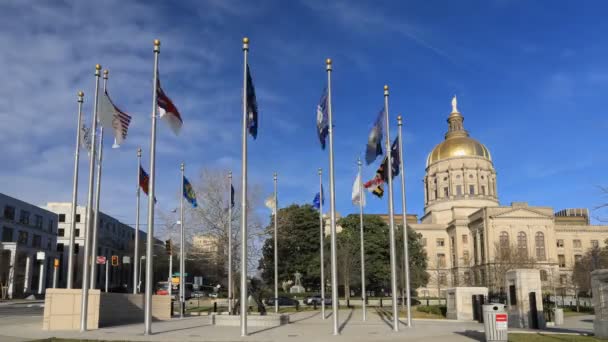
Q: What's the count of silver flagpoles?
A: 14